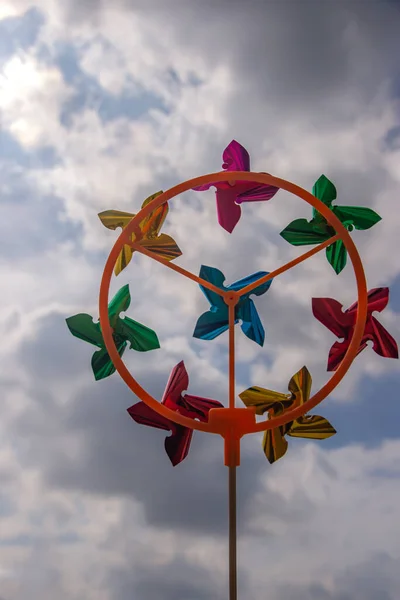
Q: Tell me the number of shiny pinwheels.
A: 8